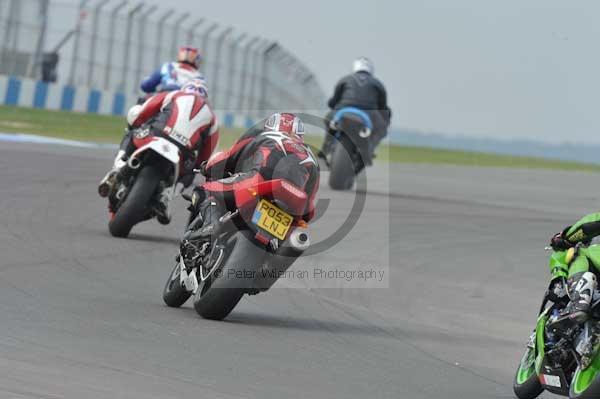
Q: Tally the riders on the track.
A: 5